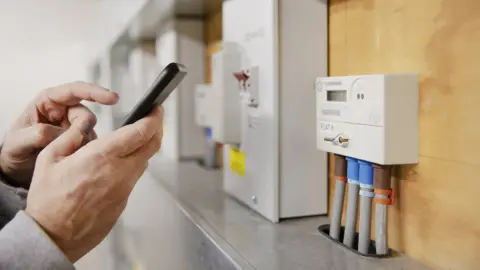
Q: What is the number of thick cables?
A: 4